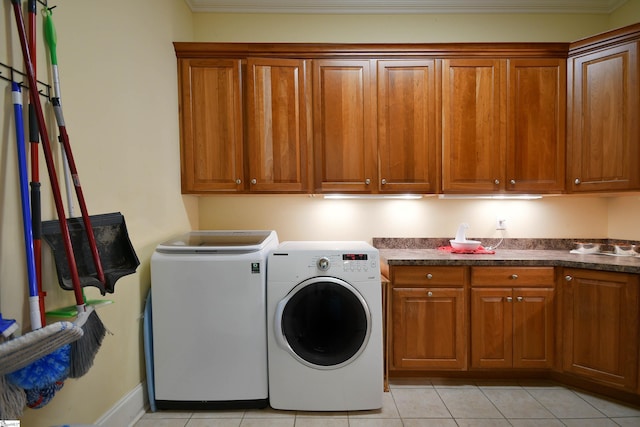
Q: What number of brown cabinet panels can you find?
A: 11